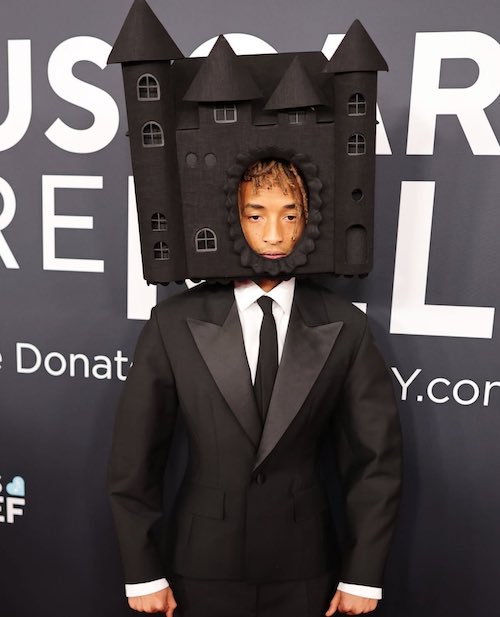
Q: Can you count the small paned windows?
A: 9